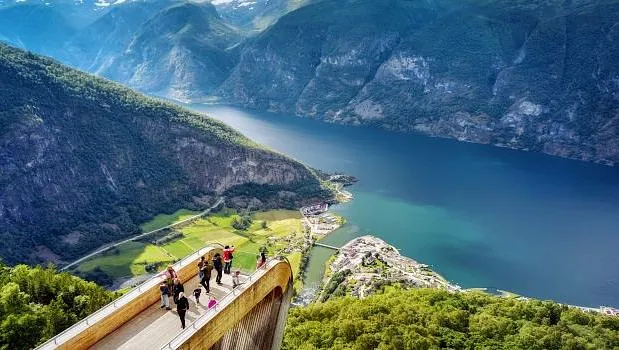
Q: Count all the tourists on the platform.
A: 12